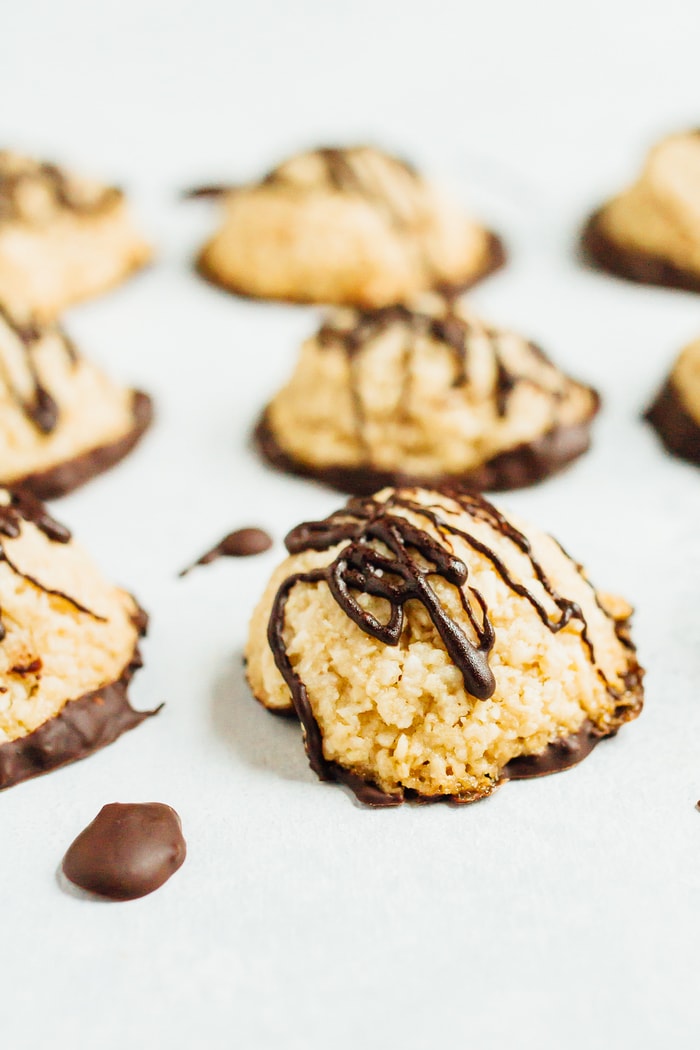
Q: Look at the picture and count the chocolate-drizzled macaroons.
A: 8